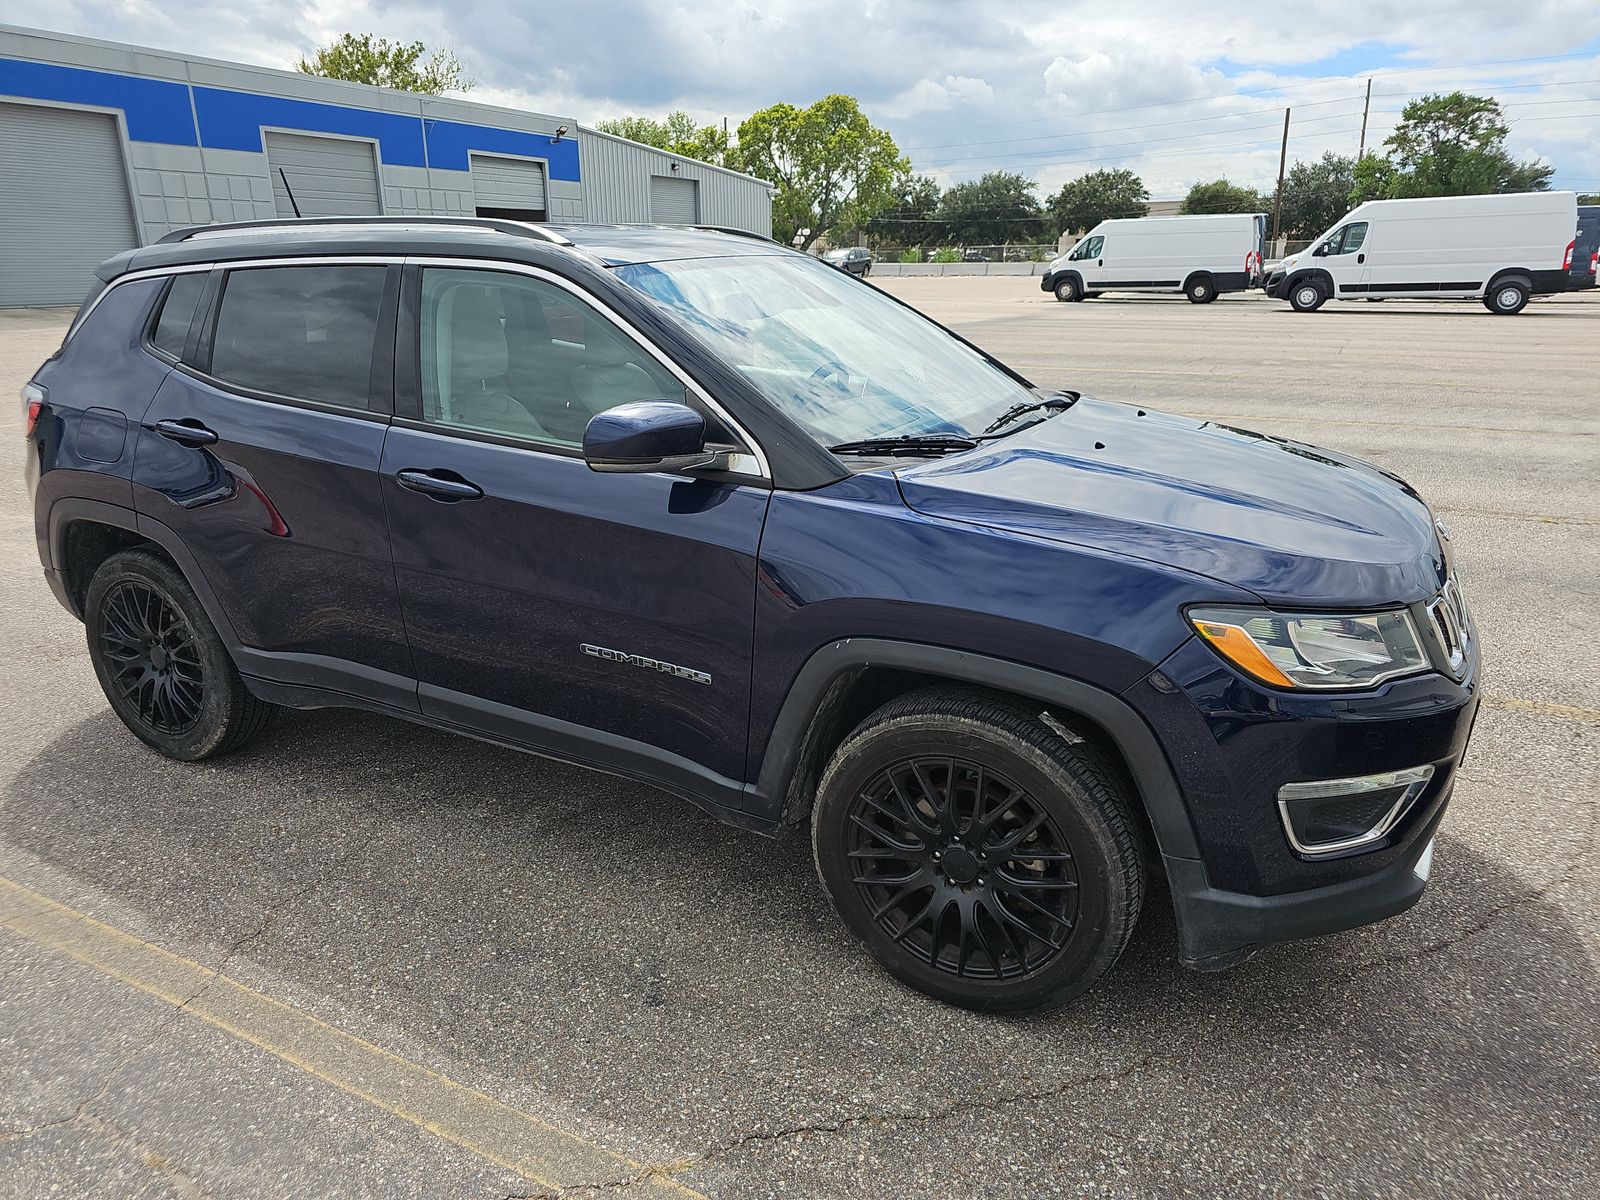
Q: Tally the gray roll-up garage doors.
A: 4